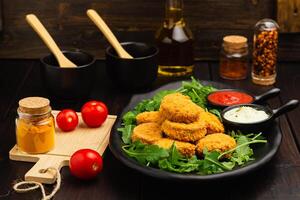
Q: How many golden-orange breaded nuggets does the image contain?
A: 7